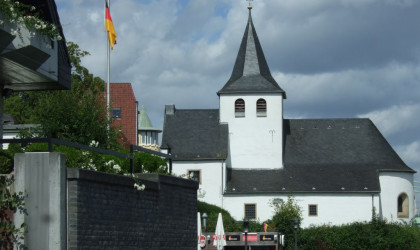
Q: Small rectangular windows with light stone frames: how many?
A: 3